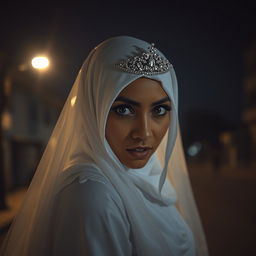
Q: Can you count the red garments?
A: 0